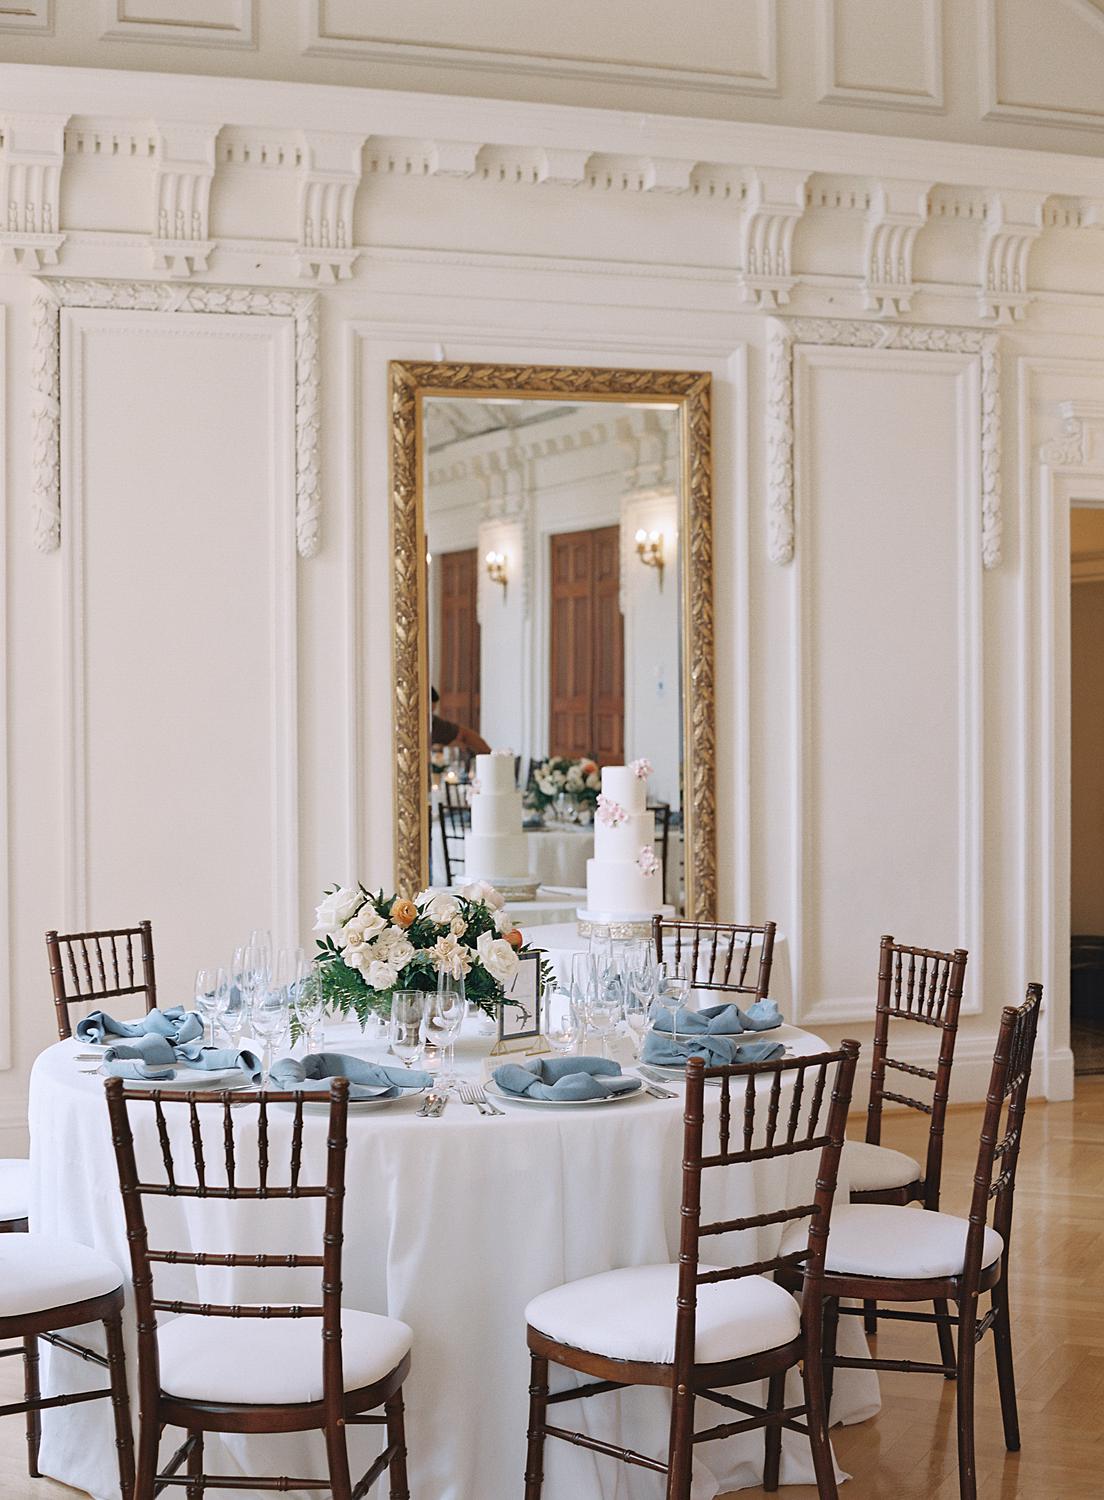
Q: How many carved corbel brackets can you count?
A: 6